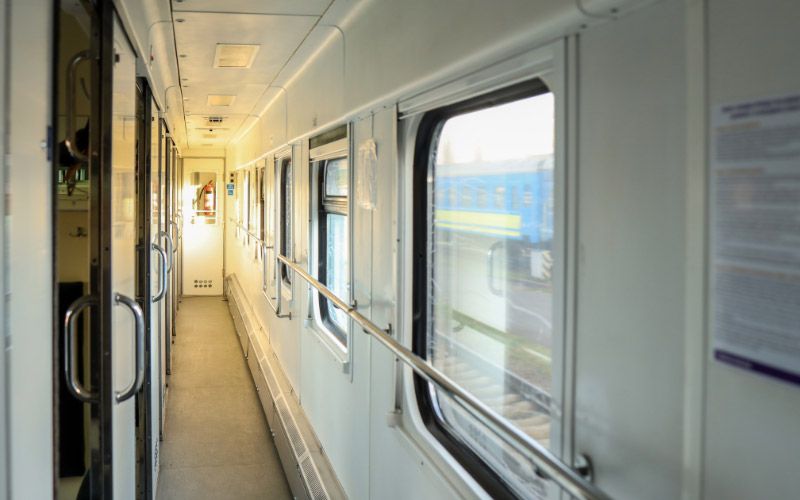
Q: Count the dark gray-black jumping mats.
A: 0